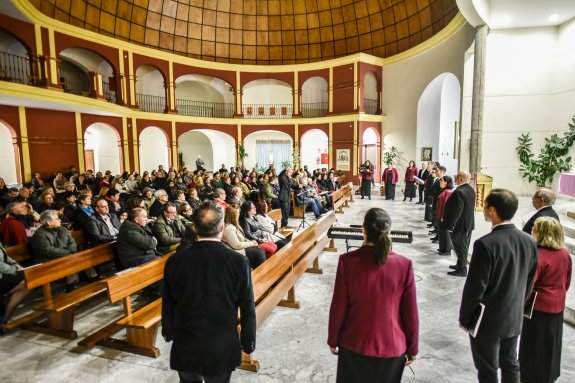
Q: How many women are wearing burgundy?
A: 6